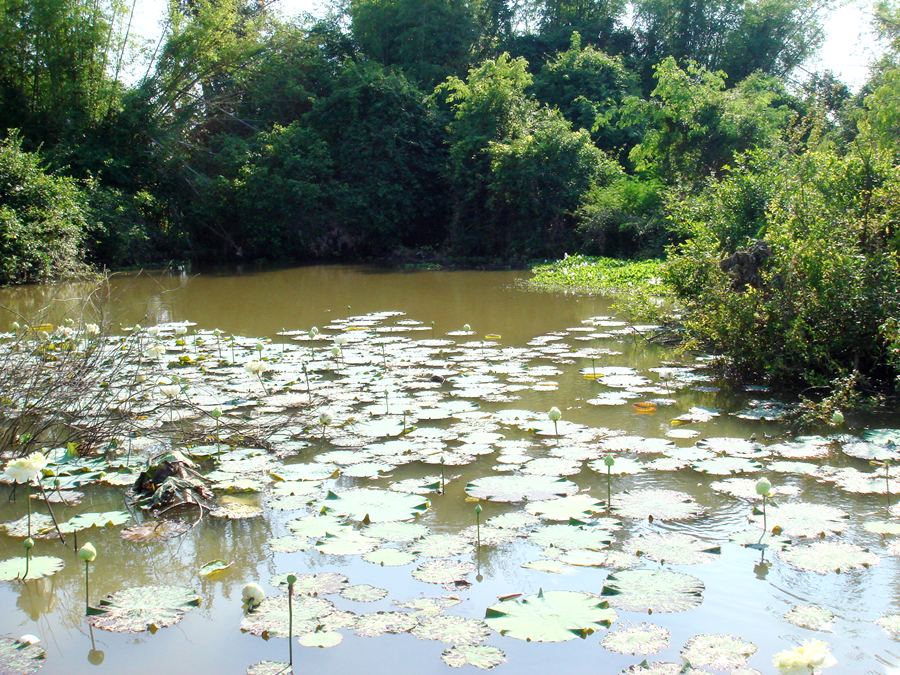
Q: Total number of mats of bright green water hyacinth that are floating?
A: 1